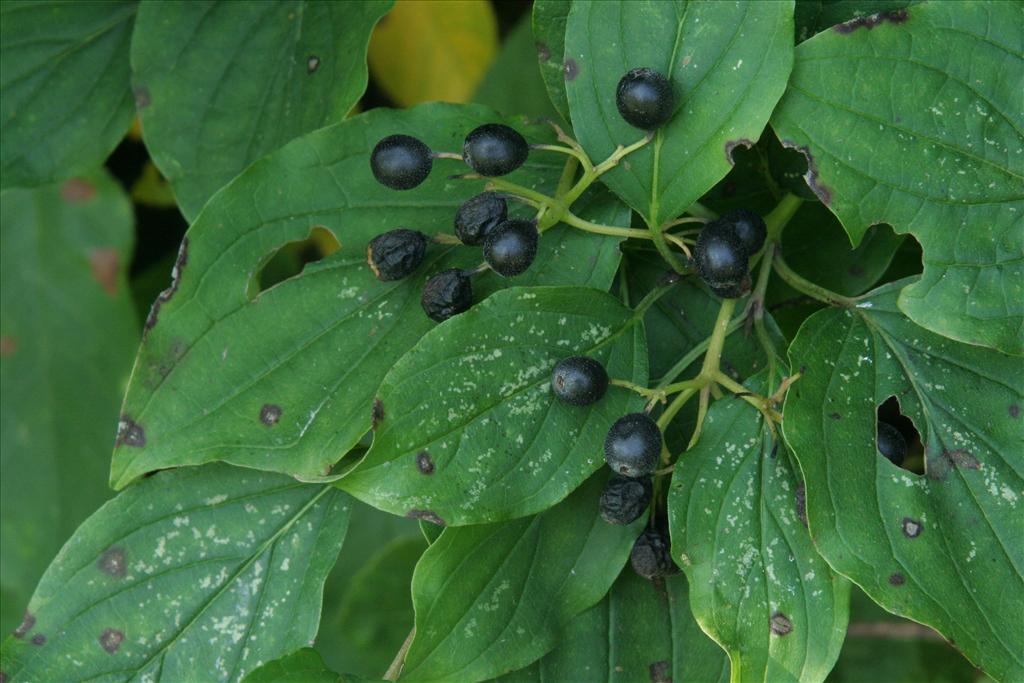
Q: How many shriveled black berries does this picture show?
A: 5